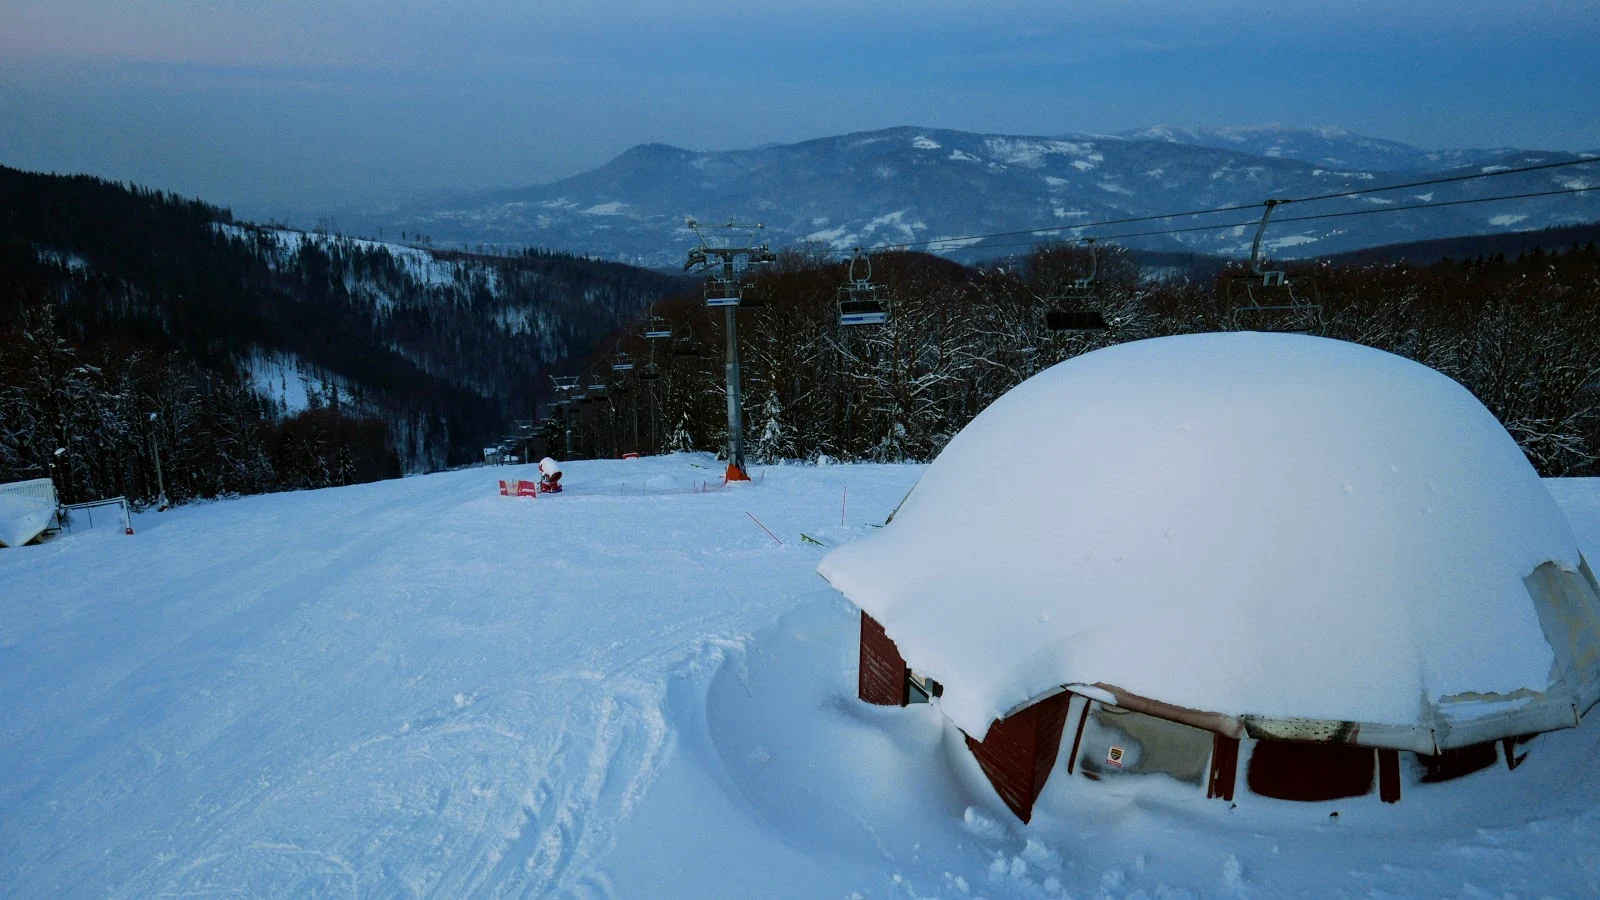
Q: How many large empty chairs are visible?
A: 3